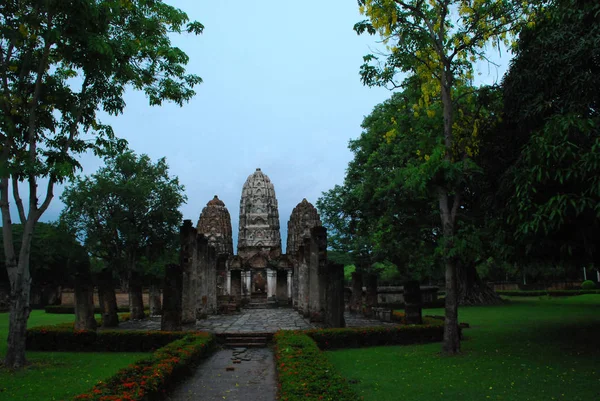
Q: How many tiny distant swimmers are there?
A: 0